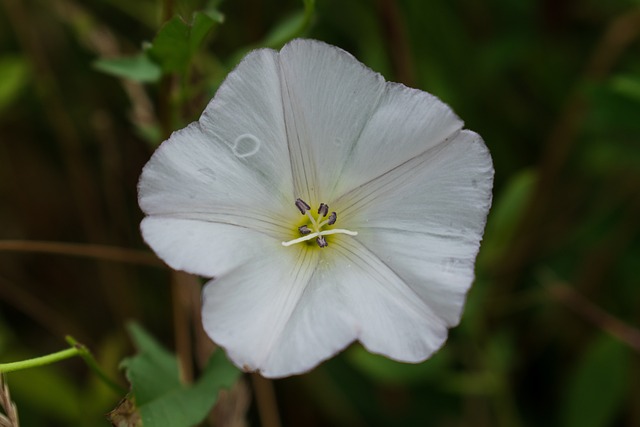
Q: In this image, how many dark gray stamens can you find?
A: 5